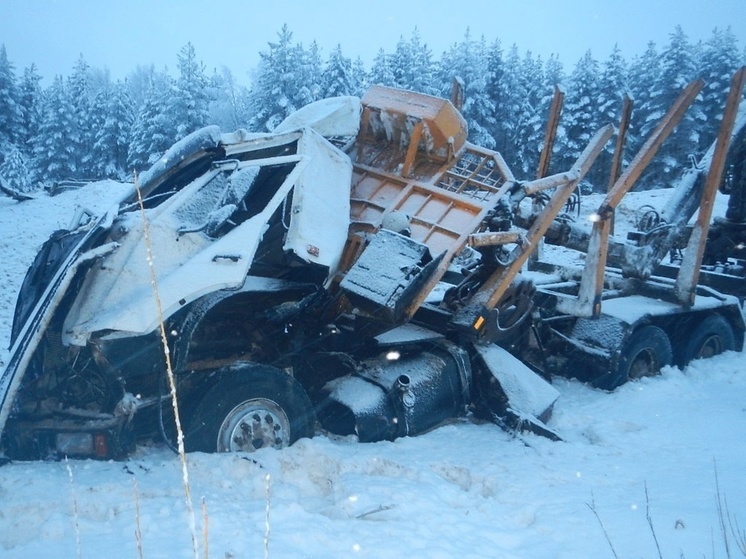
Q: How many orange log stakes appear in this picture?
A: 6